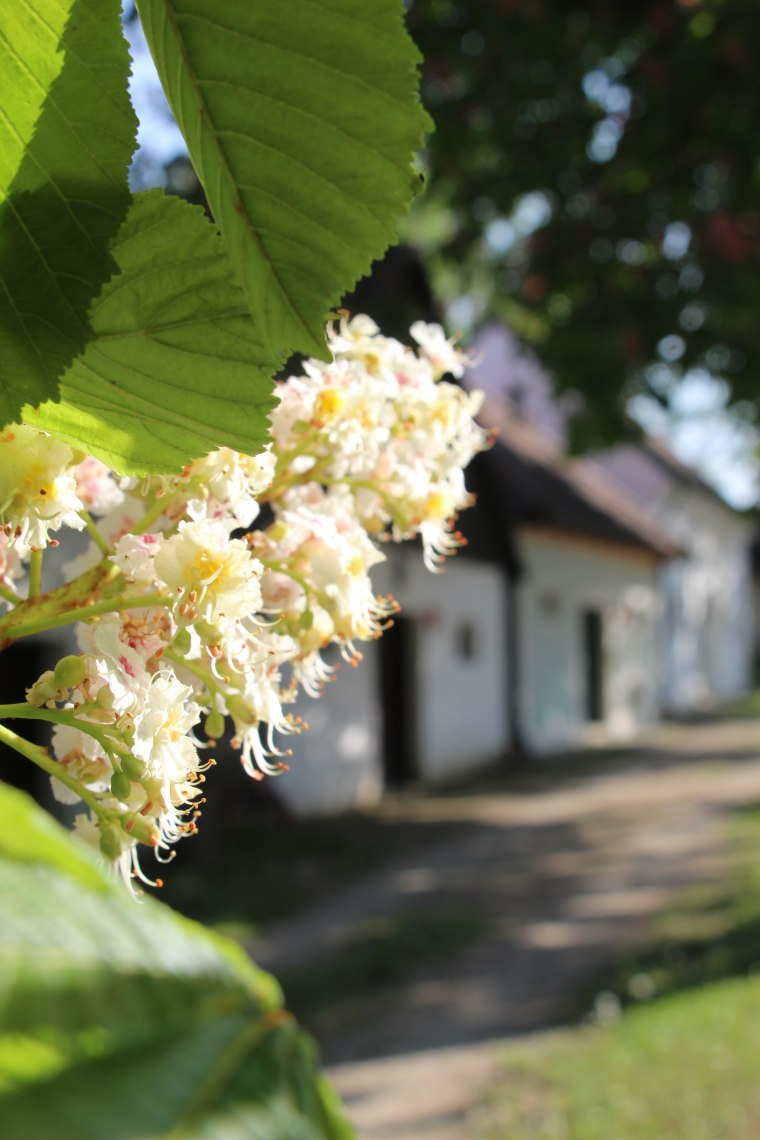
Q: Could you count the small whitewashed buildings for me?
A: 3